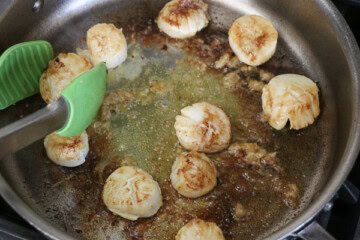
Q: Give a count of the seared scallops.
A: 10